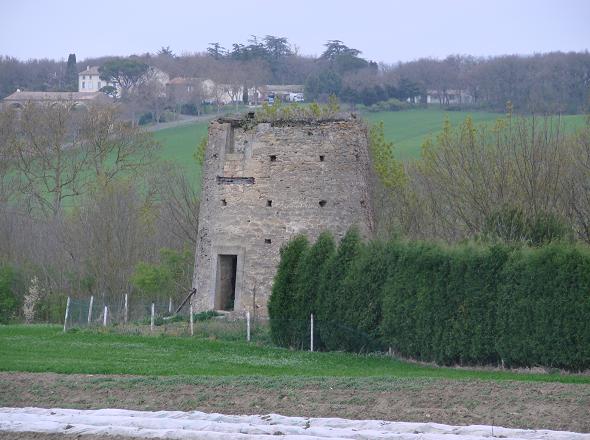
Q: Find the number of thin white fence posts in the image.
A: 9